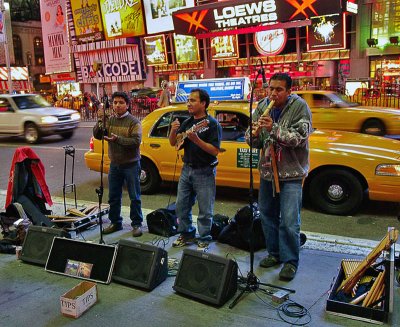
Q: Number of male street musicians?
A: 3